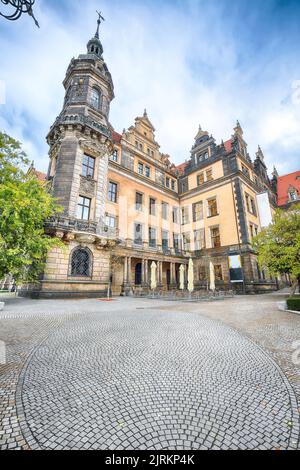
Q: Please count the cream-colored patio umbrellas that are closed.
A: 4